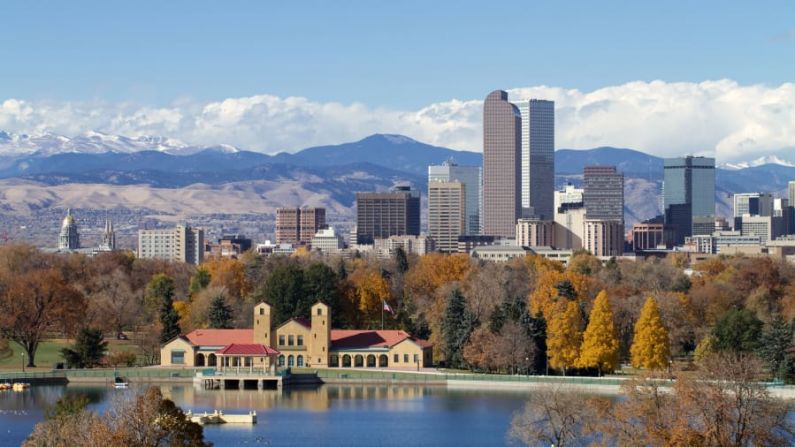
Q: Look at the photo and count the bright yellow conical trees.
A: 3